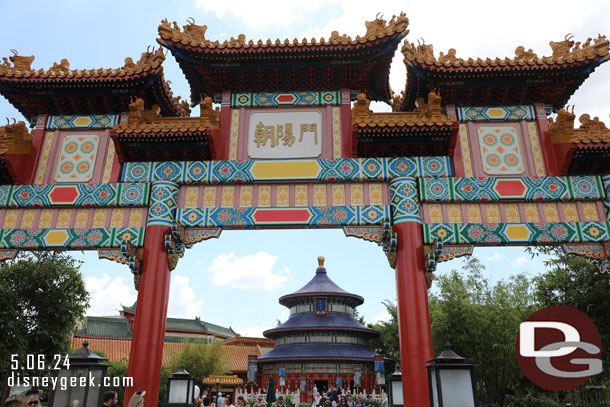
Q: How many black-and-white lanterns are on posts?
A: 4